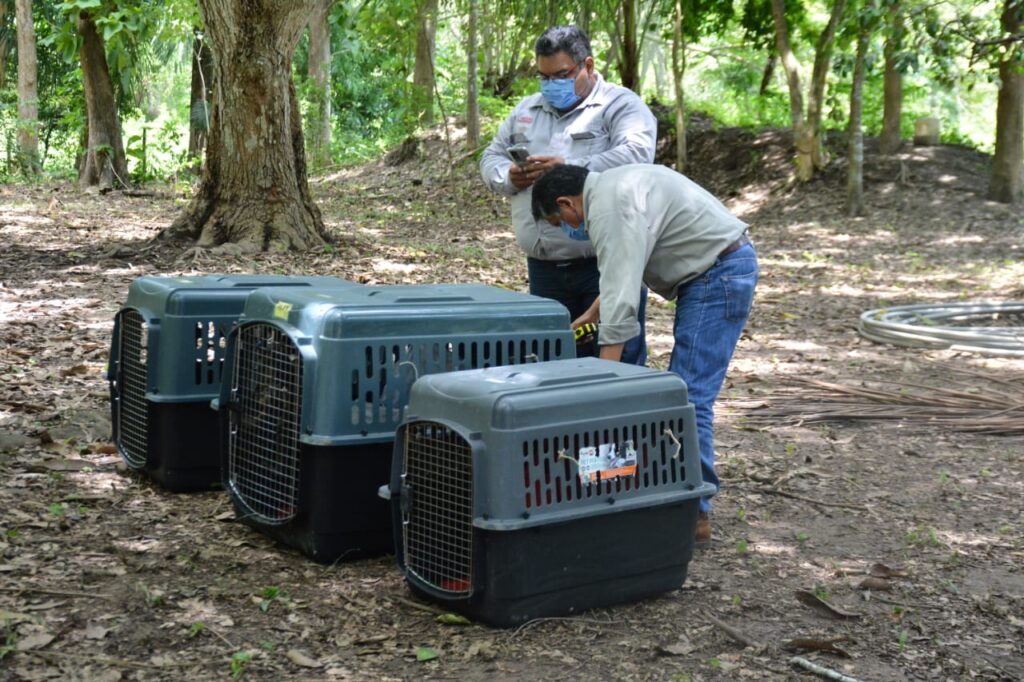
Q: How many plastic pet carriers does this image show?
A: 3